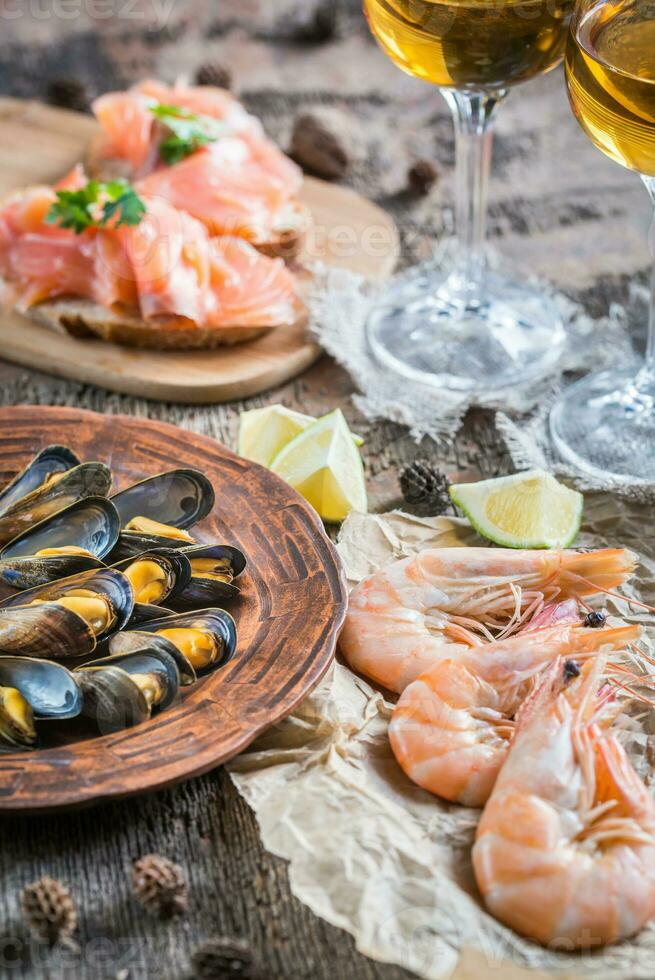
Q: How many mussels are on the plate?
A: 9